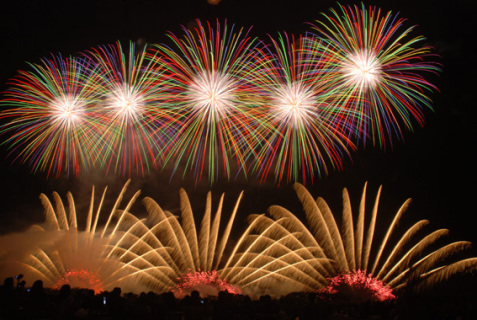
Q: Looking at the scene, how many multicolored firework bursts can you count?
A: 5